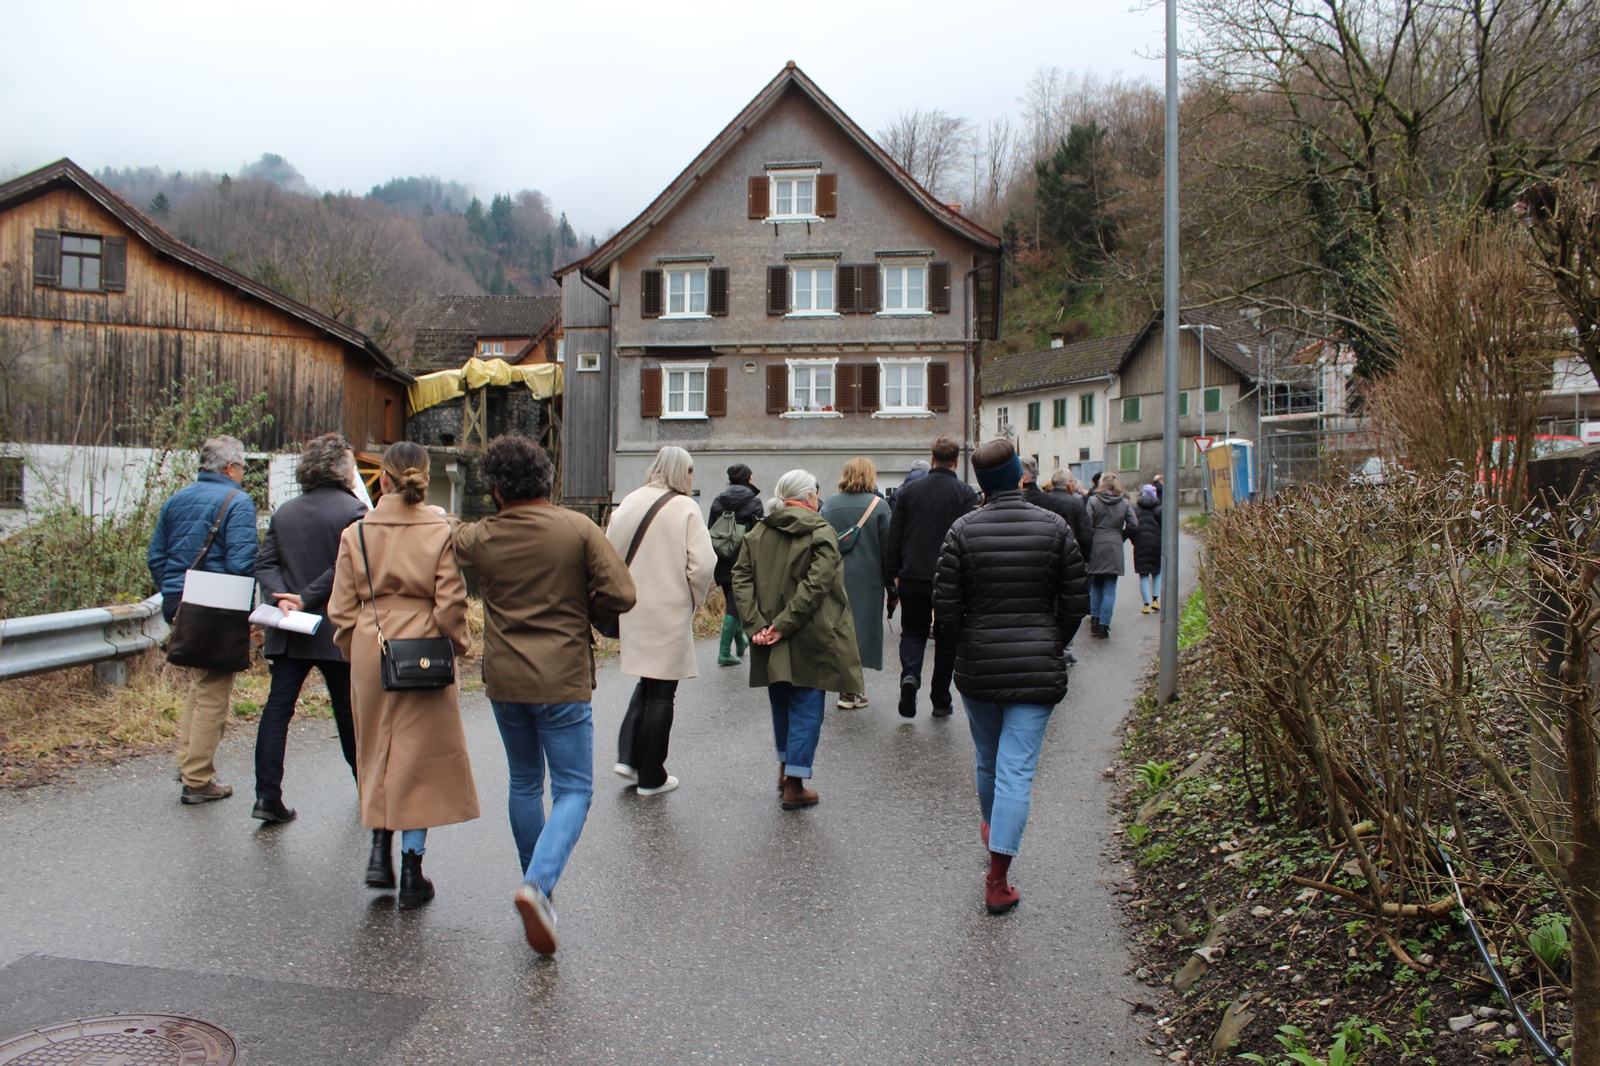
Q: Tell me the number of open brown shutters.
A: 14